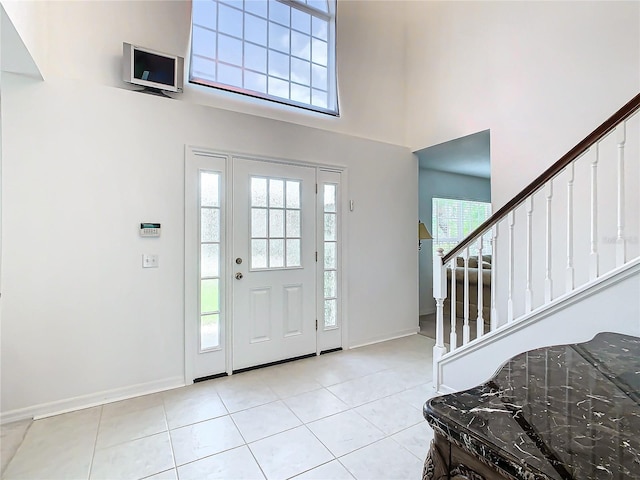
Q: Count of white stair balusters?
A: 10